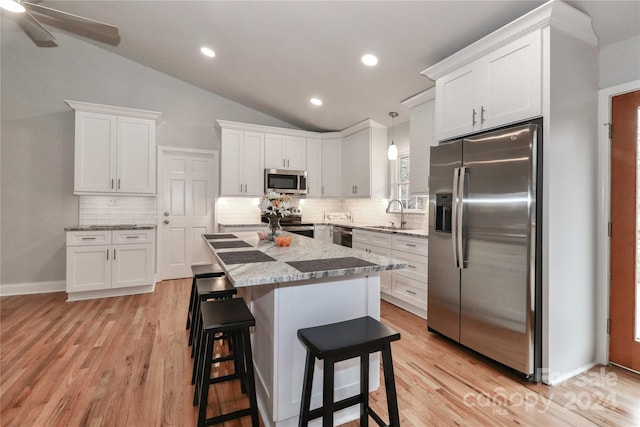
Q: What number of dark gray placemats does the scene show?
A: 4